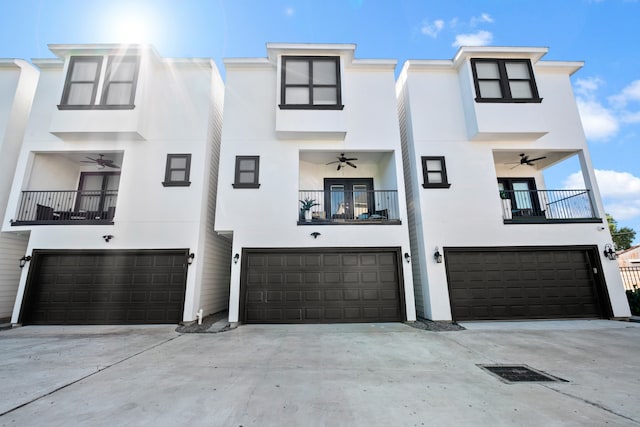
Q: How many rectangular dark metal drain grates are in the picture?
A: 1